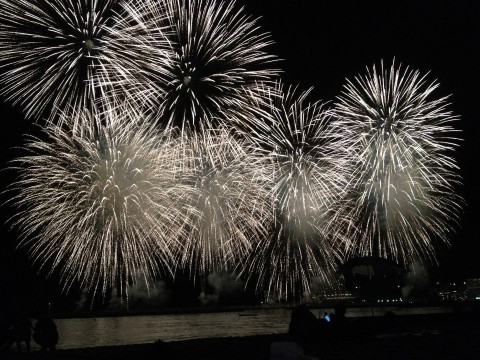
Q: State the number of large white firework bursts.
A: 6